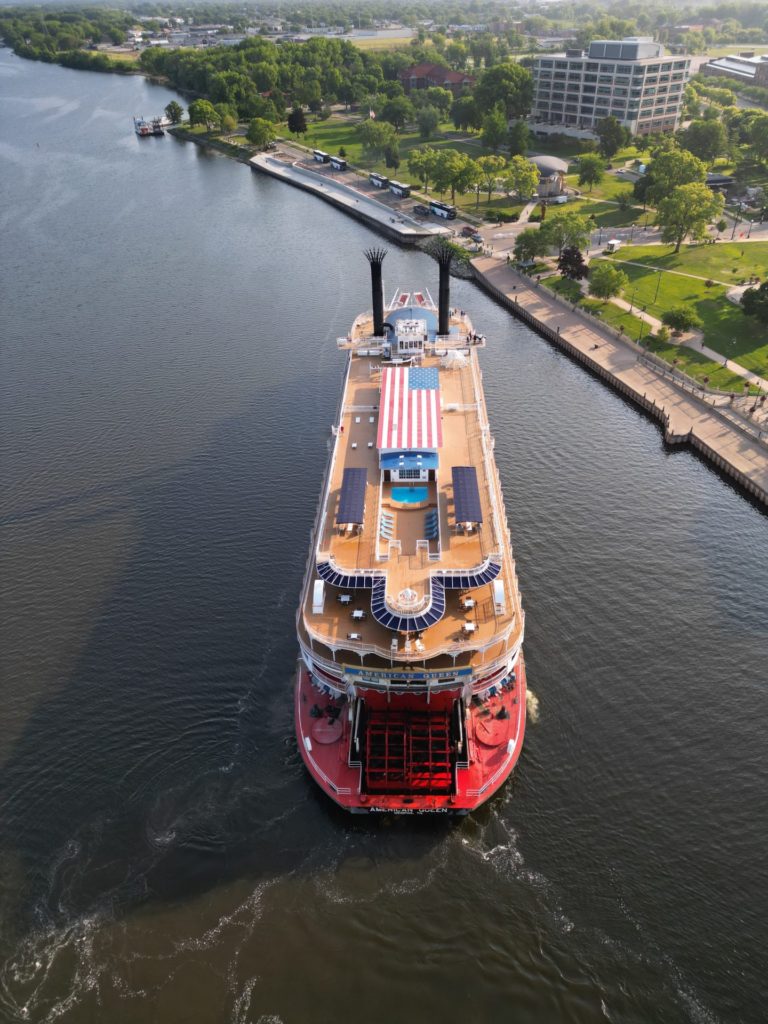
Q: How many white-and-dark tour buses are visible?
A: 5